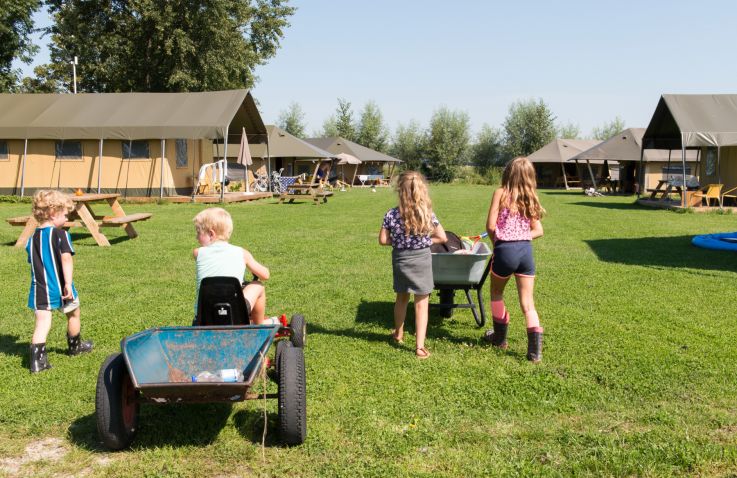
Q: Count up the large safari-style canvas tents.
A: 6